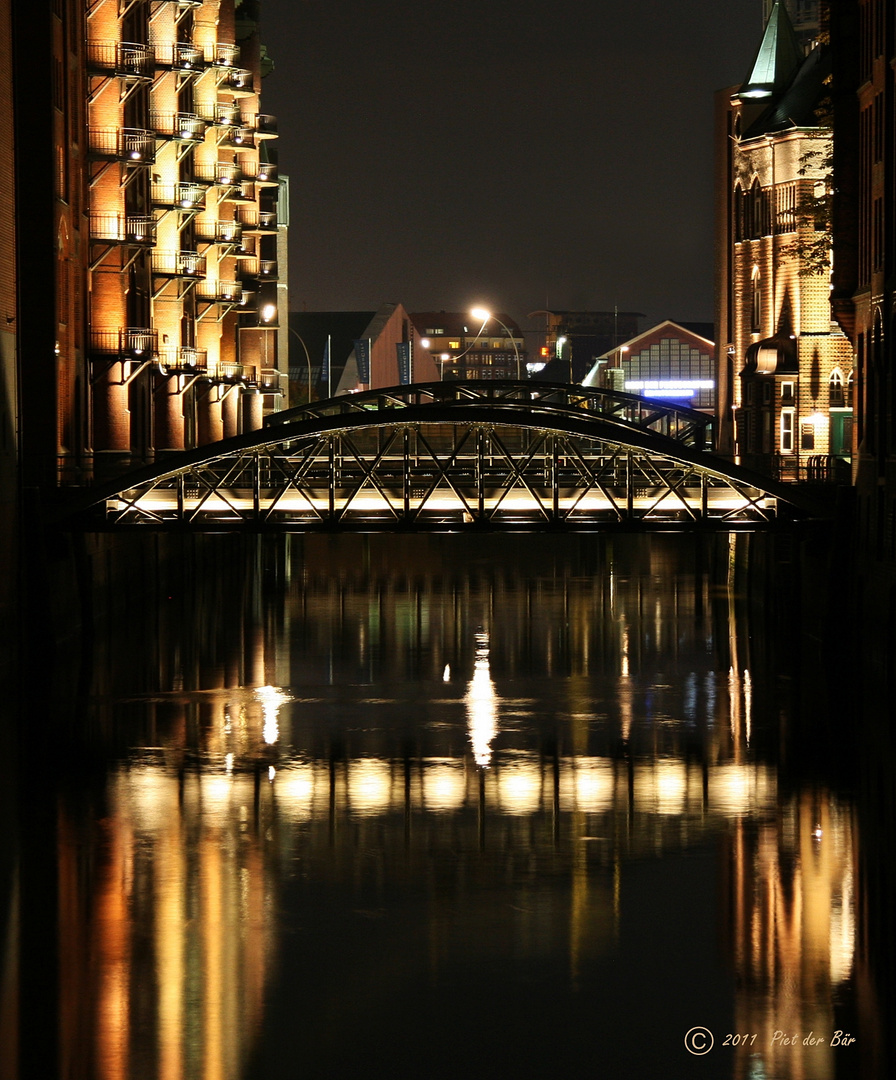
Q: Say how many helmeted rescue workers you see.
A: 0